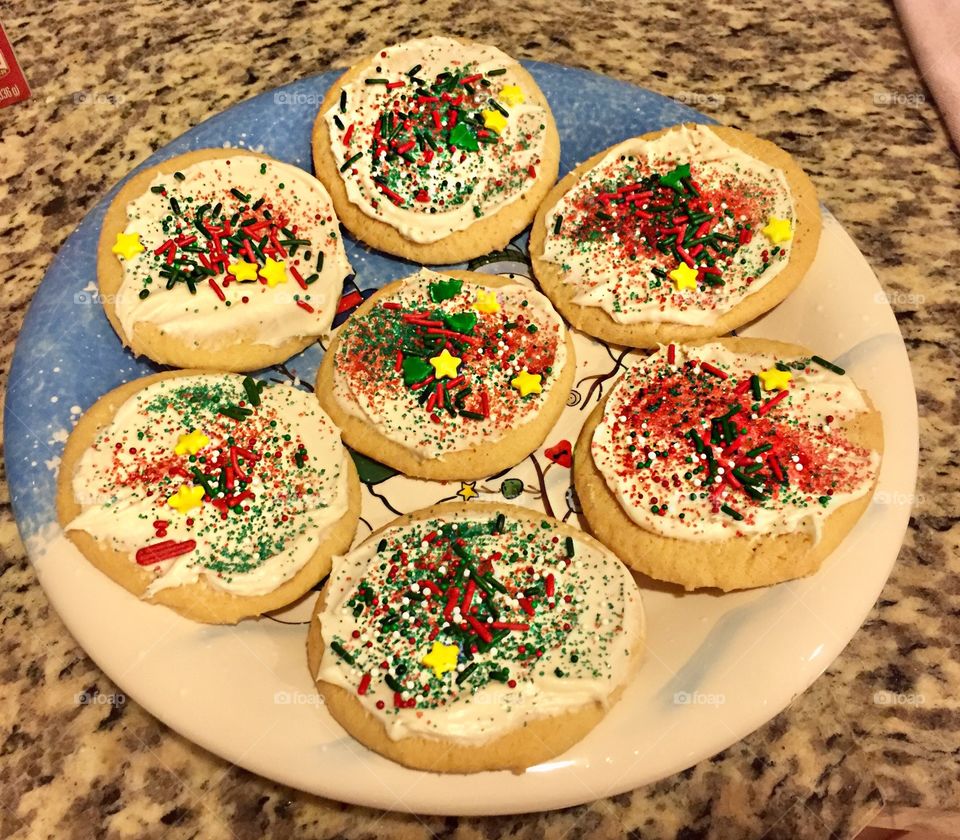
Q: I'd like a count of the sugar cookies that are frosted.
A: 7